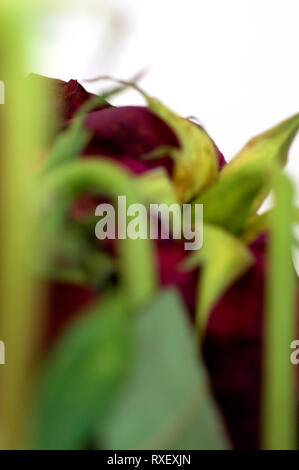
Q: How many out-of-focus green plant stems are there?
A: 3